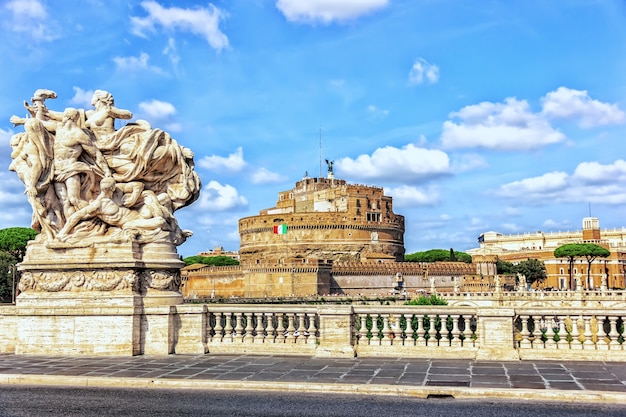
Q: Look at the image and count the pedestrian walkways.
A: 1